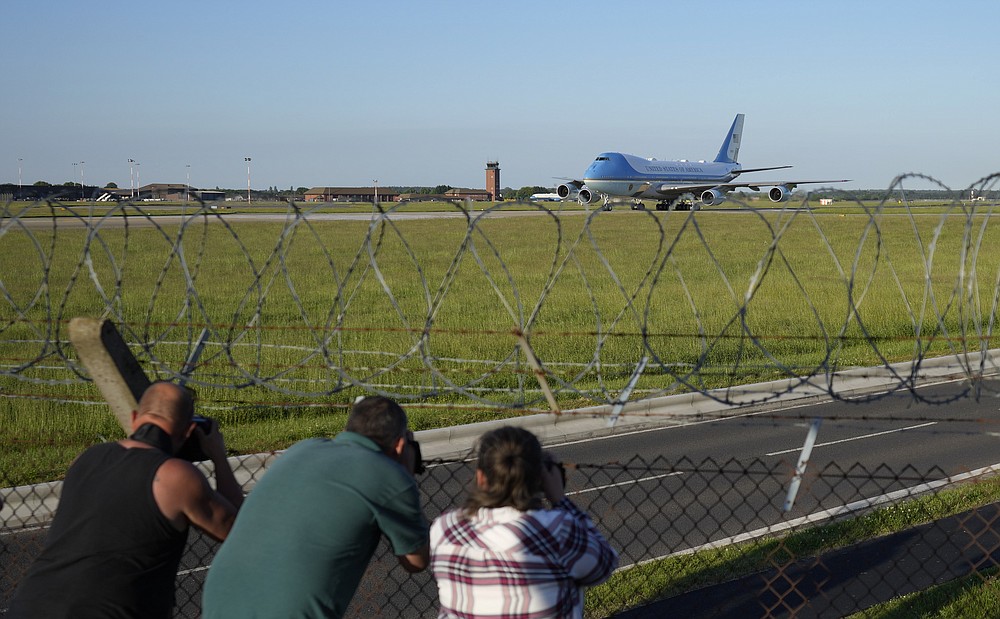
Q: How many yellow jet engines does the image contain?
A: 0